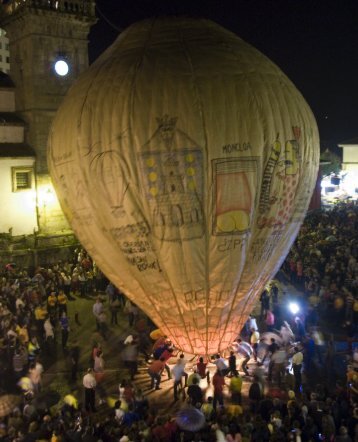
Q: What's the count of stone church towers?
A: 1